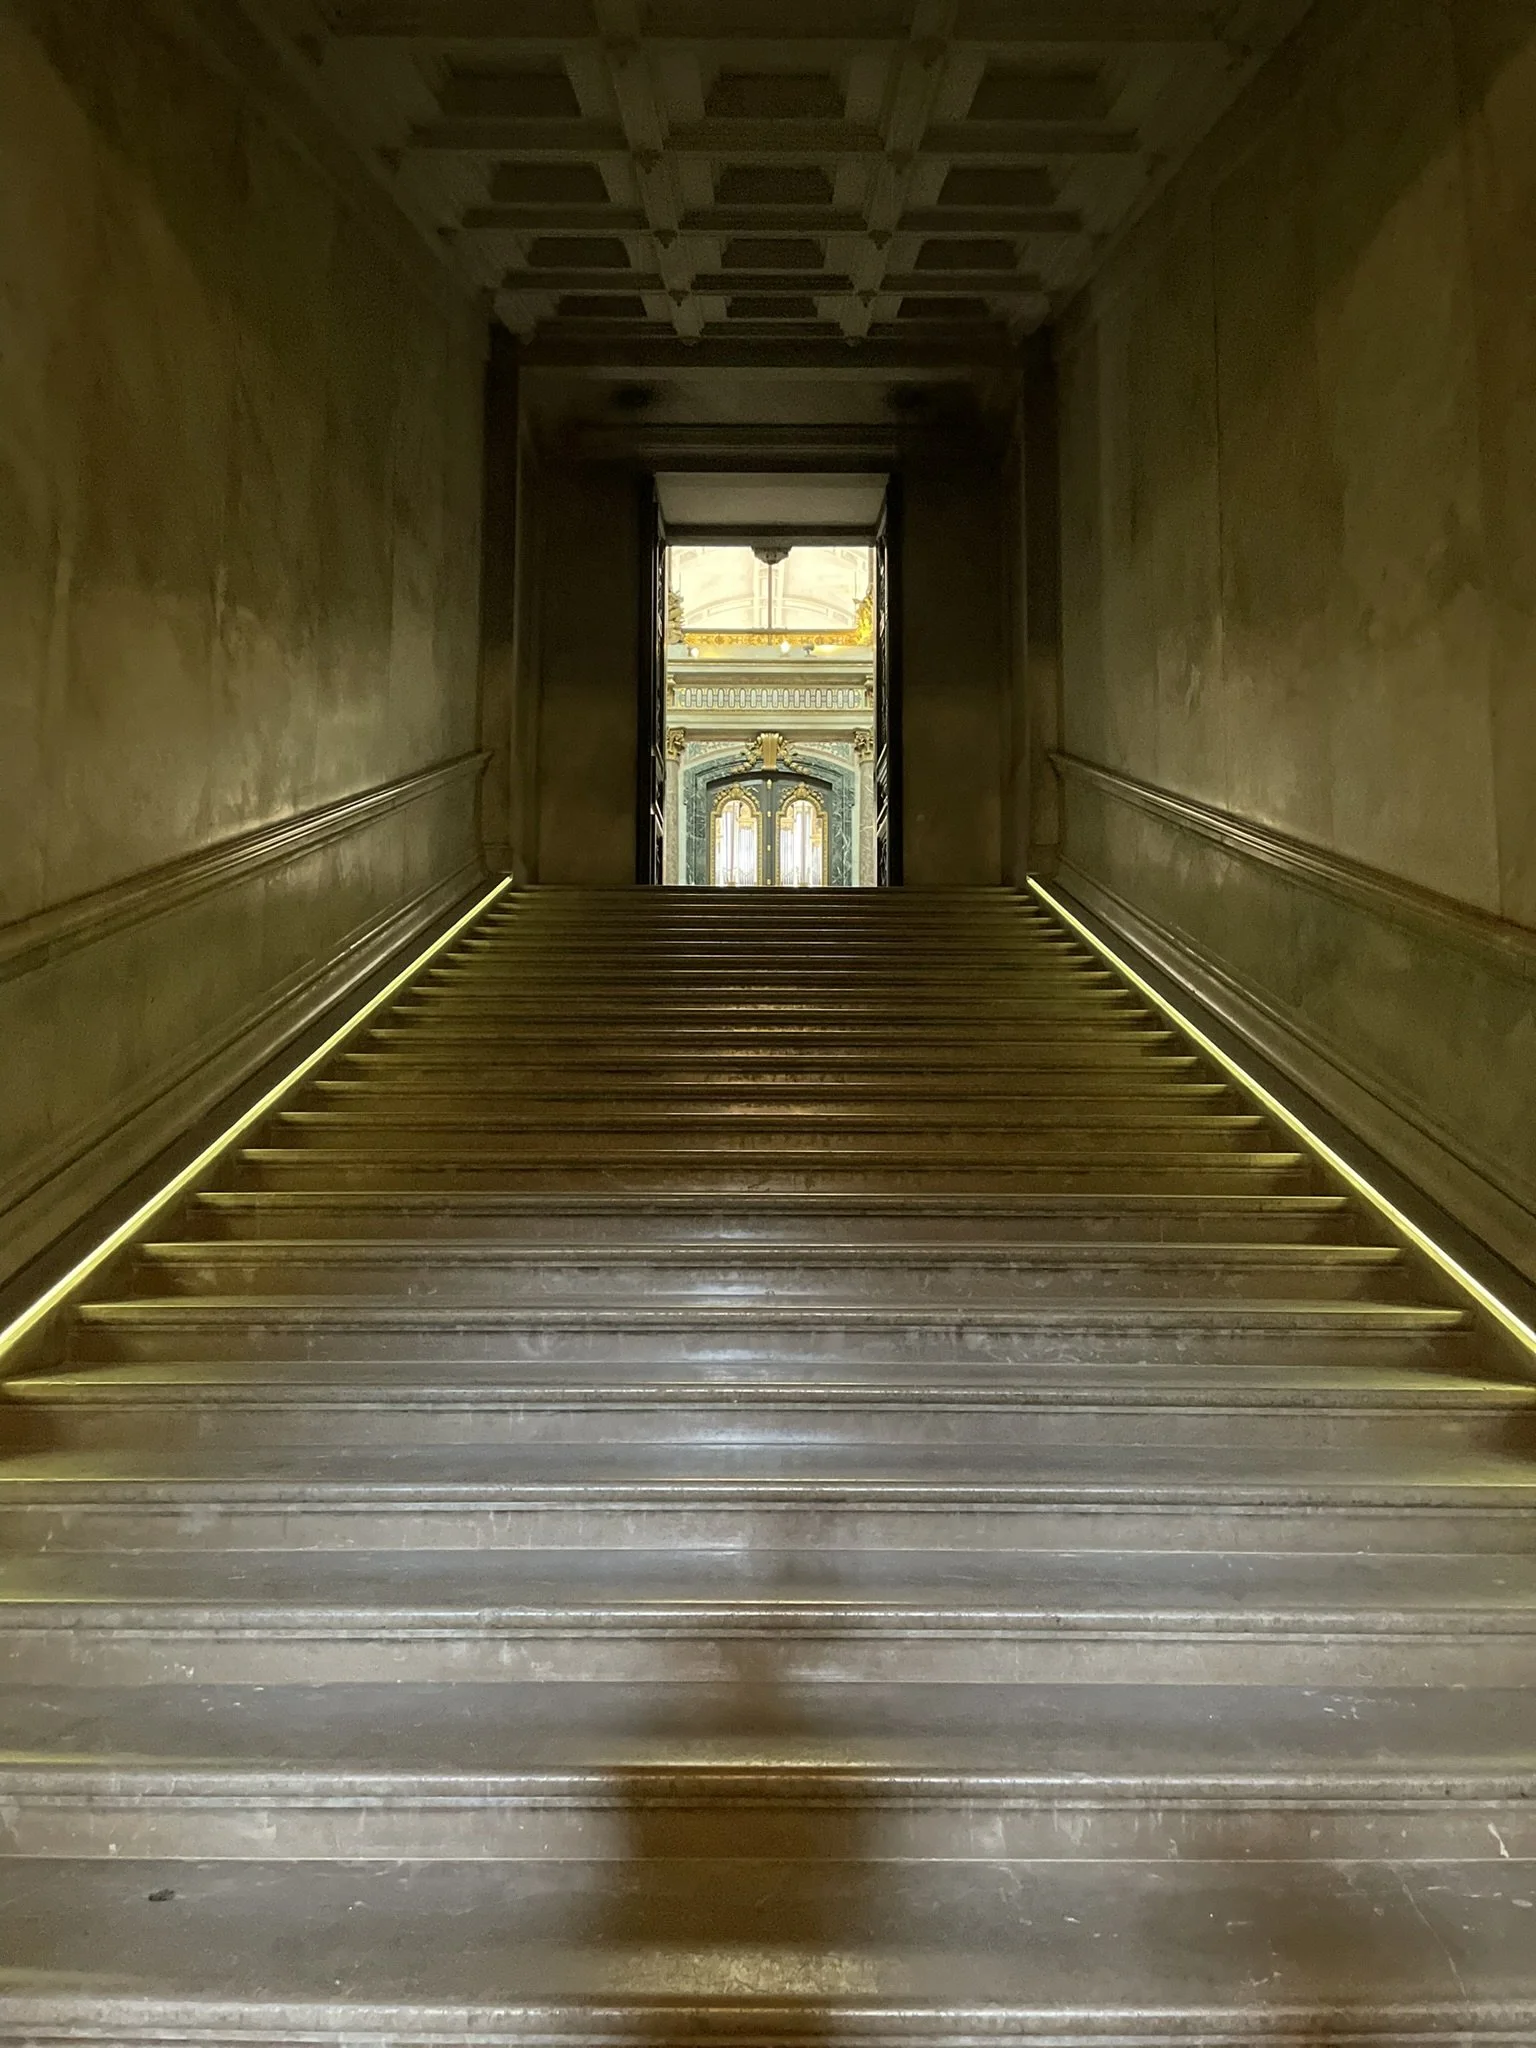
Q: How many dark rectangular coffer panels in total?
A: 12